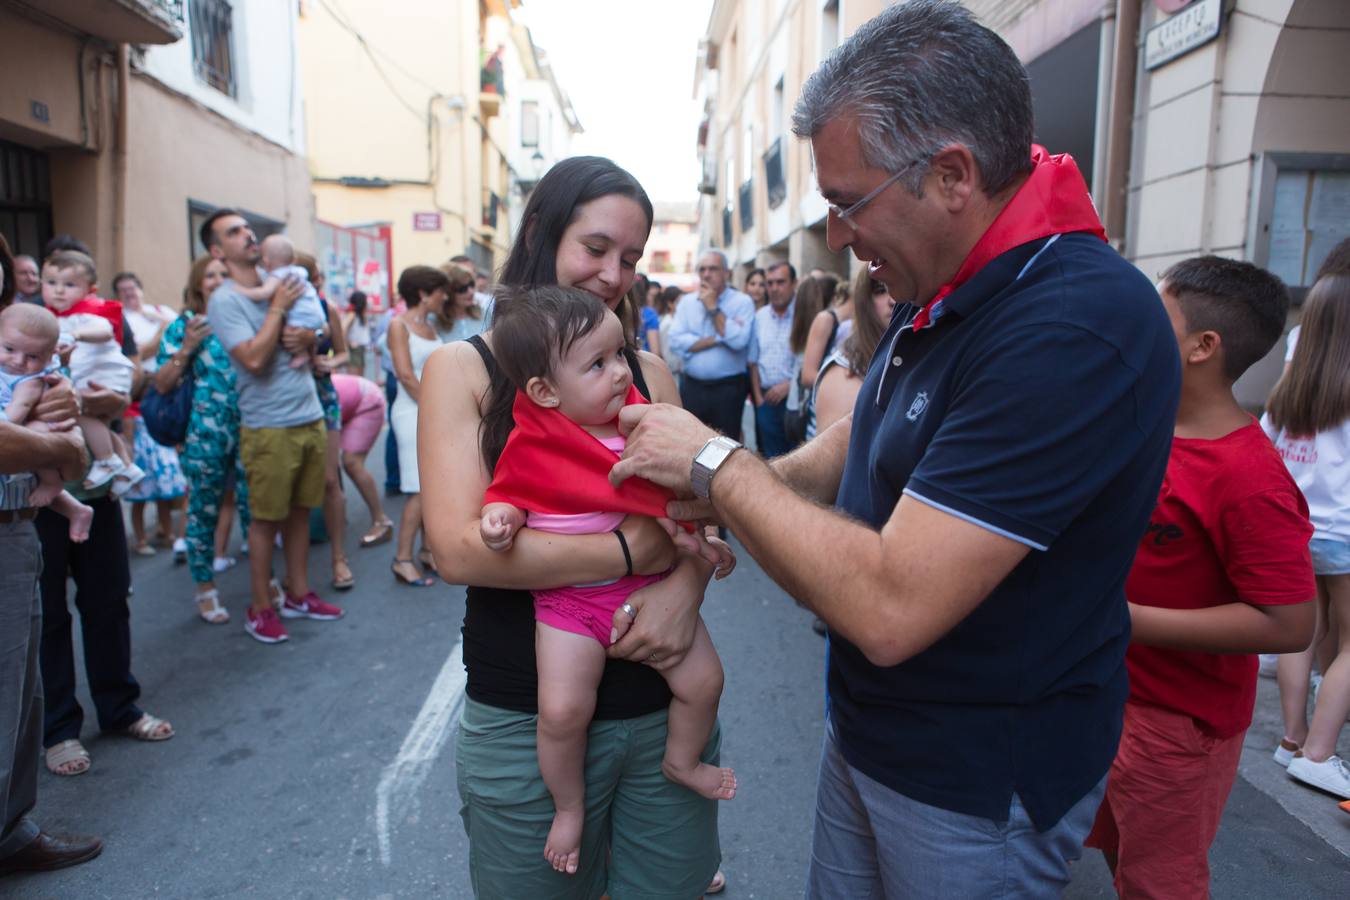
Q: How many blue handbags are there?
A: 1